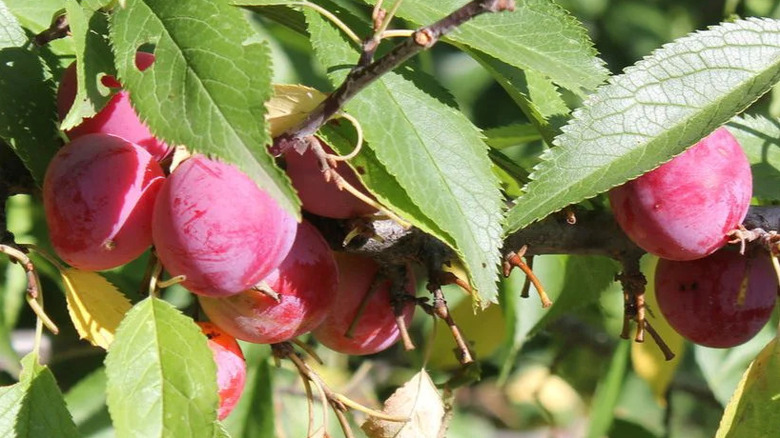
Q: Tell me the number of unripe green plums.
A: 0